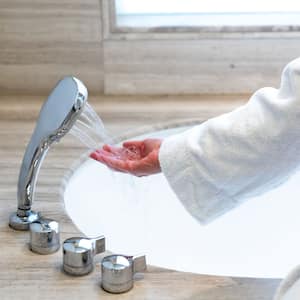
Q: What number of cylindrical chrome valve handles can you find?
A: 3